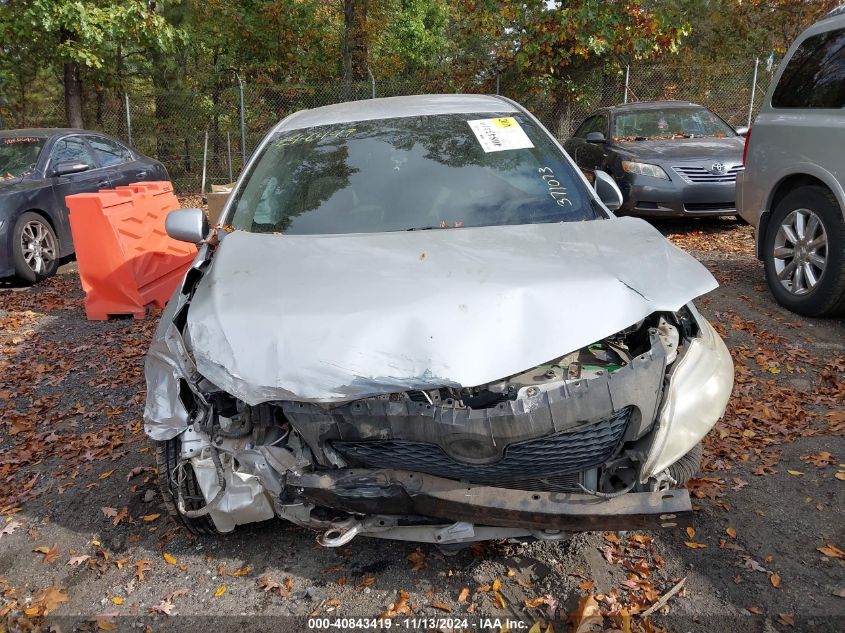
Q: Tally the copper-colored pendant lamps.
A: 0